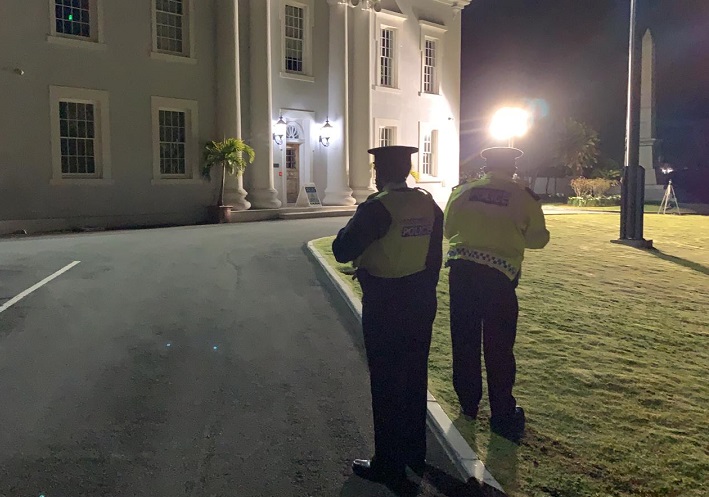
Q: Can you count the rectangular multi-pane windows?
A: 9